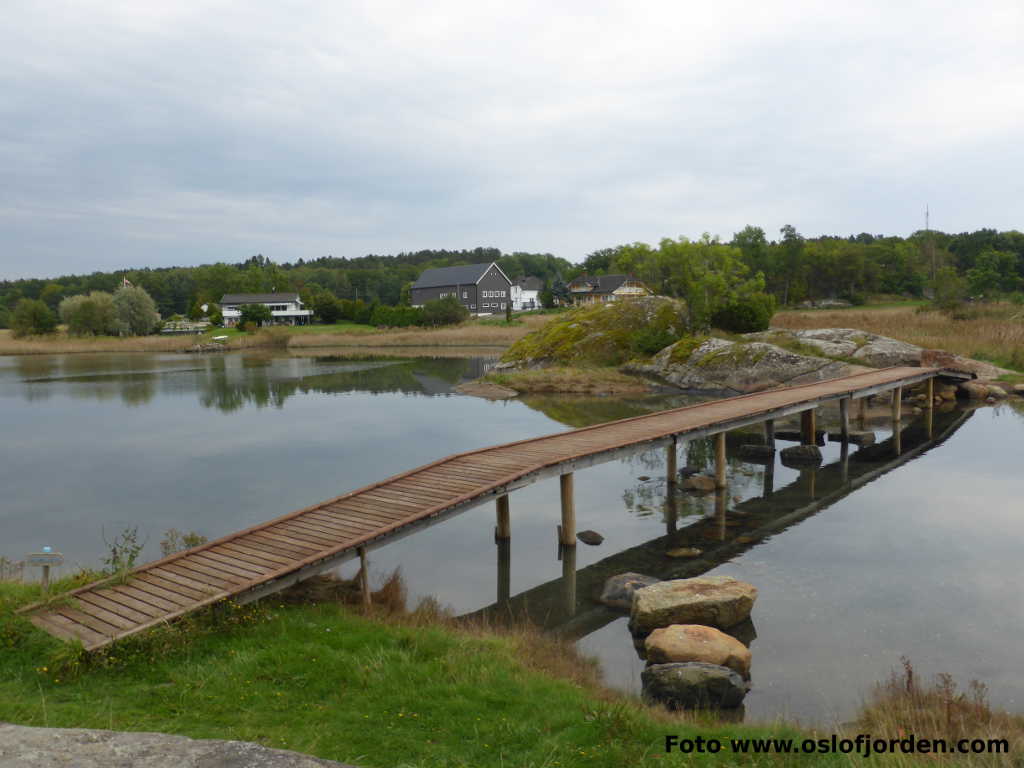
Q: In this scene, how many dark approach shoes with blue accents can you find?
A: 0